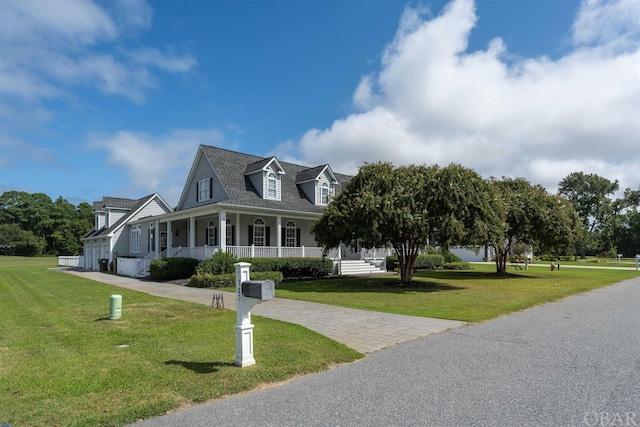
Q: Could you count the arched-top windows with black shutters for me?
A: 4